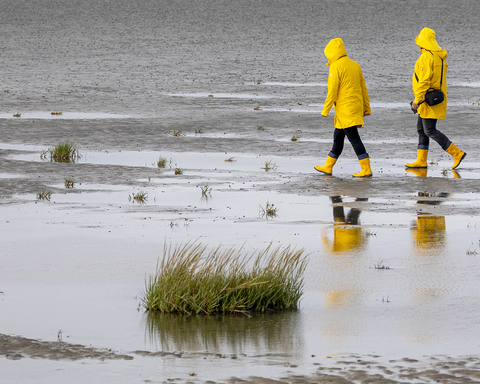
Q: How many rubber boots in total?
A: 4